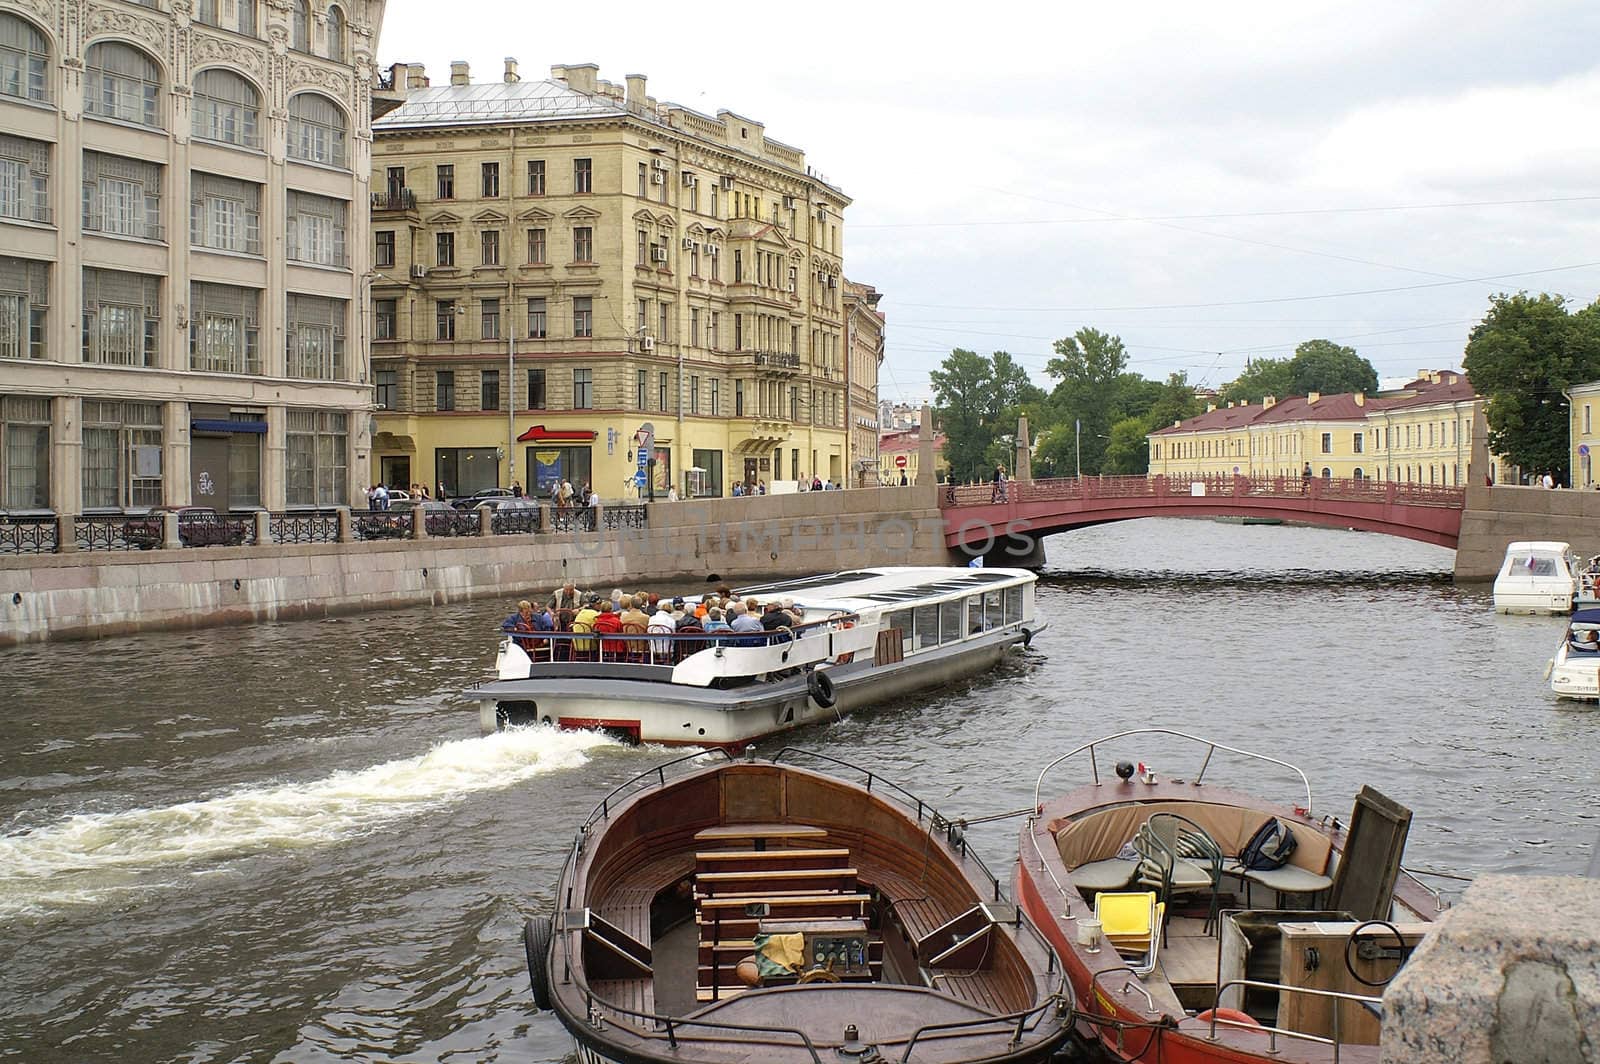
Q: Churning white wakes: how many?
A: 1